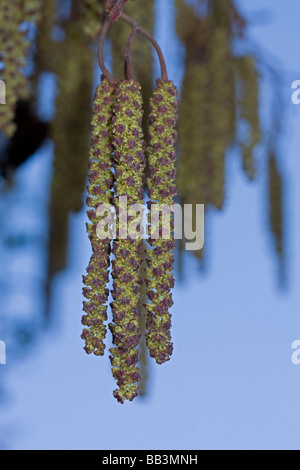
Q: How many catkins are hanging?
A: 3